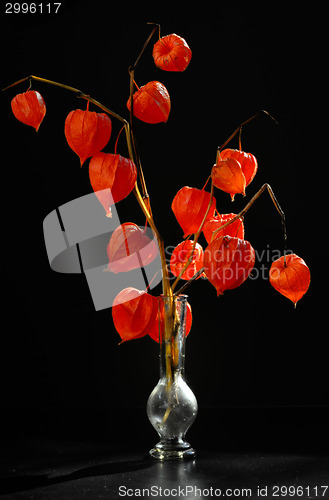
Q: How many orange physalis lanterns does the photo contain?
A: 15